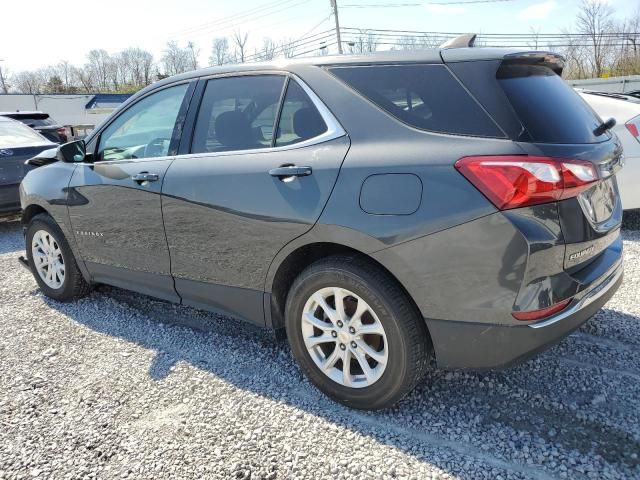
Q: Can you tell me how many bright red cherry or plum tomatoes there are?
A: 0